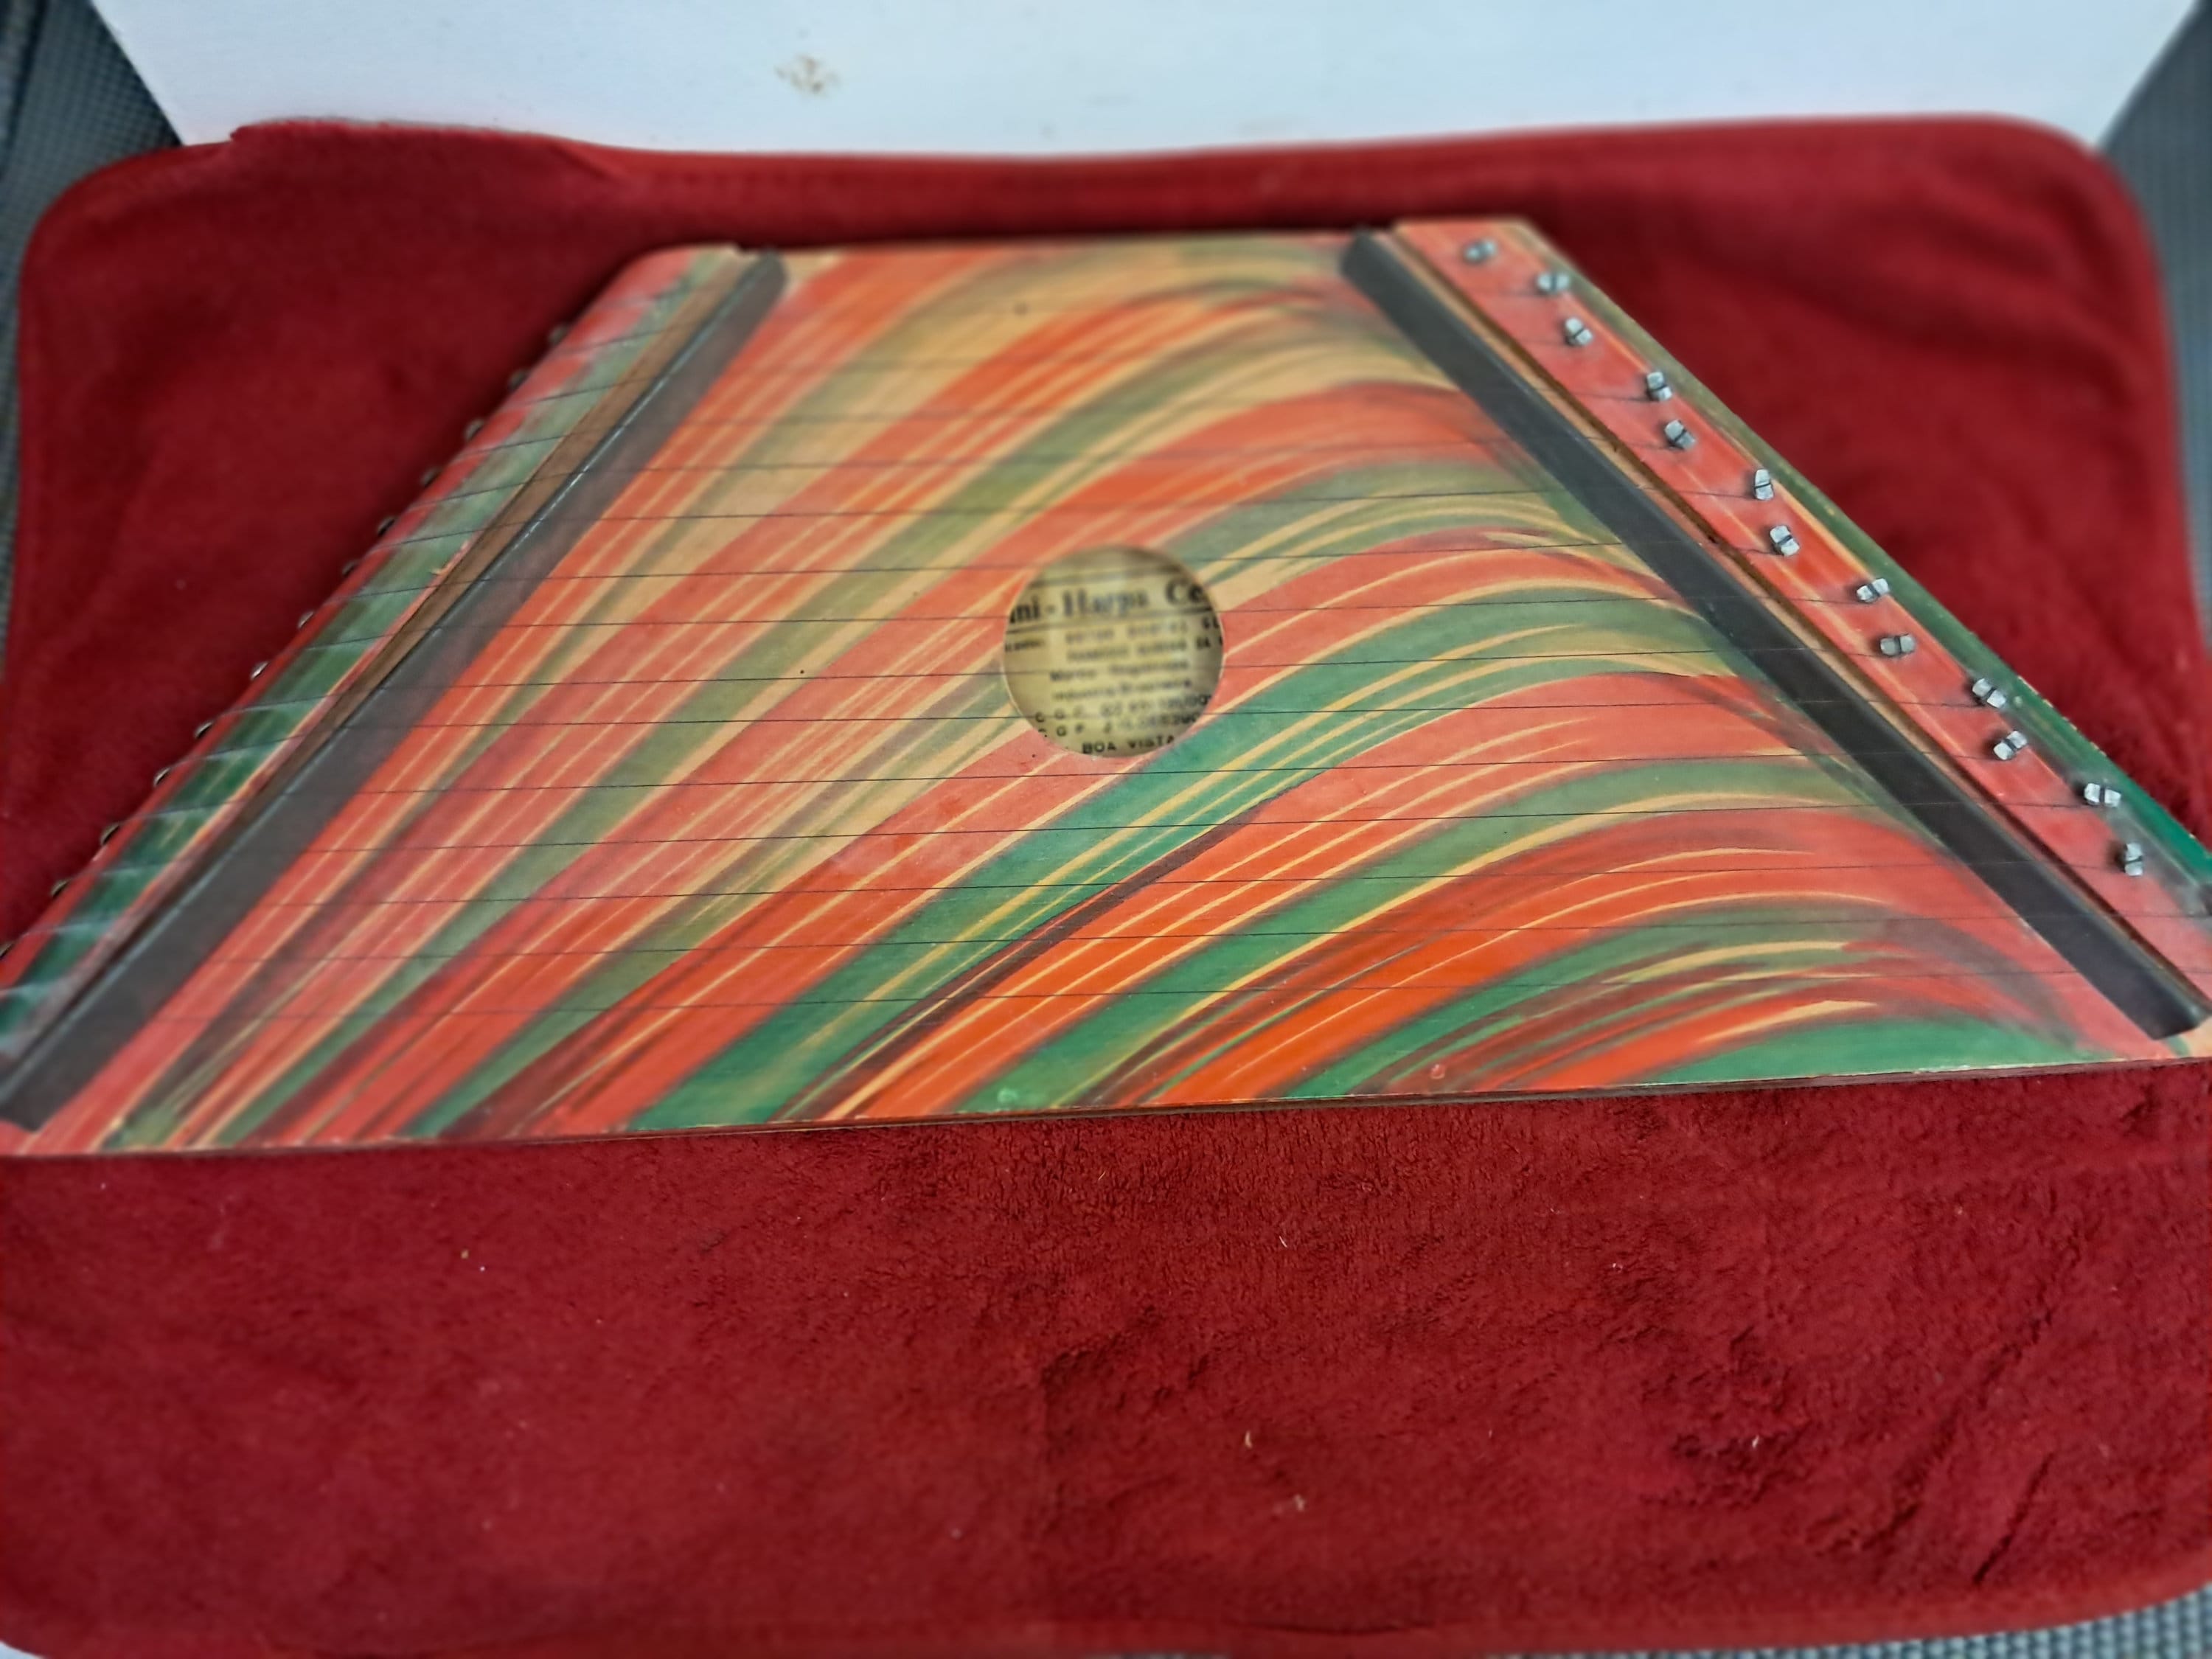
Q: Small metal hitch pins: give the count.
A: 13